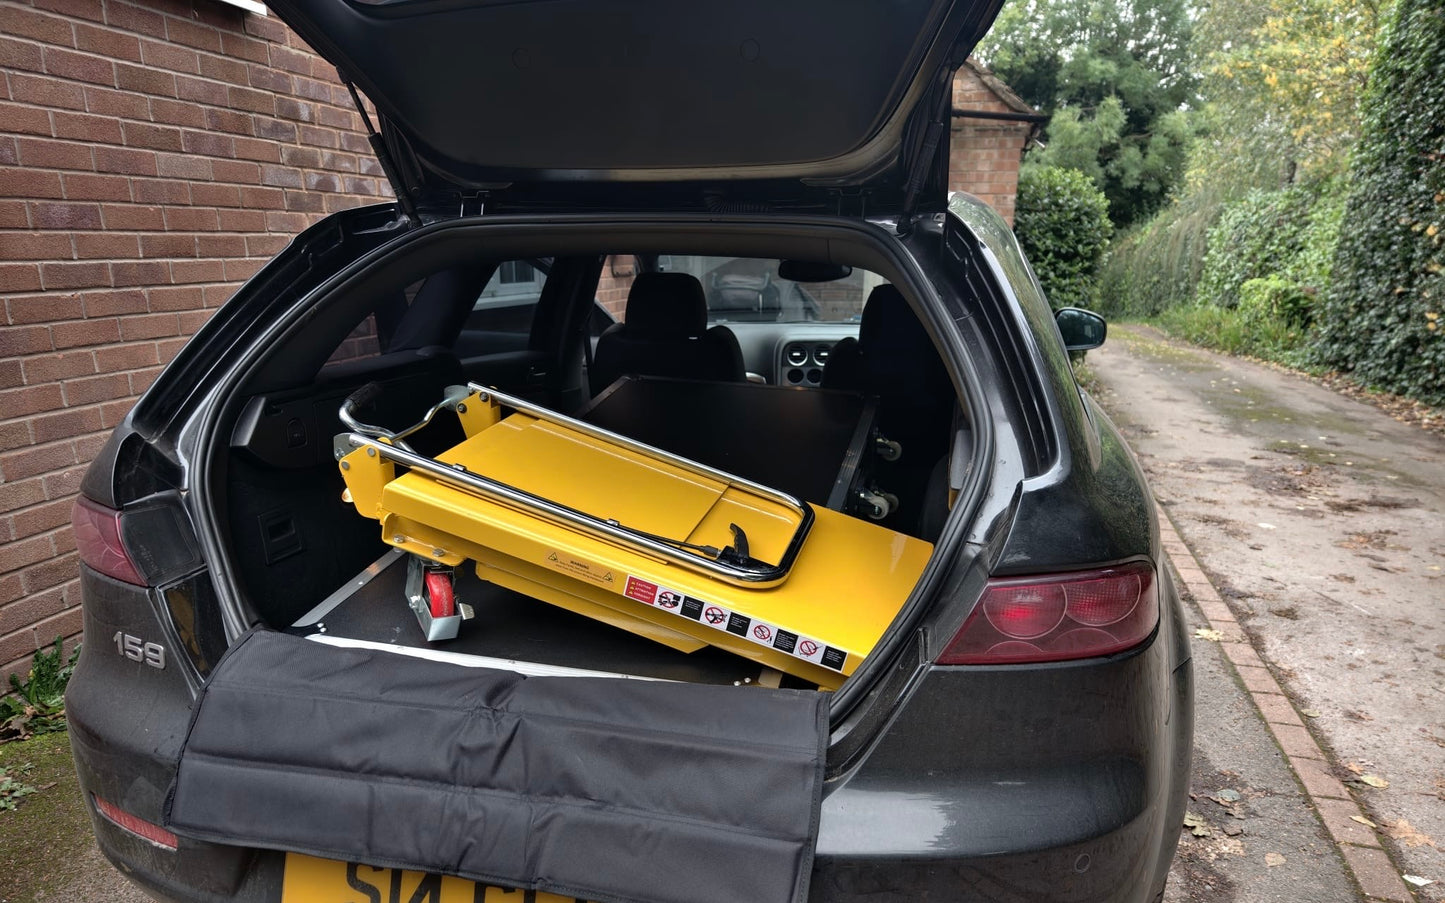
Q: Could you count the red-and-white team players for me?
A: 0